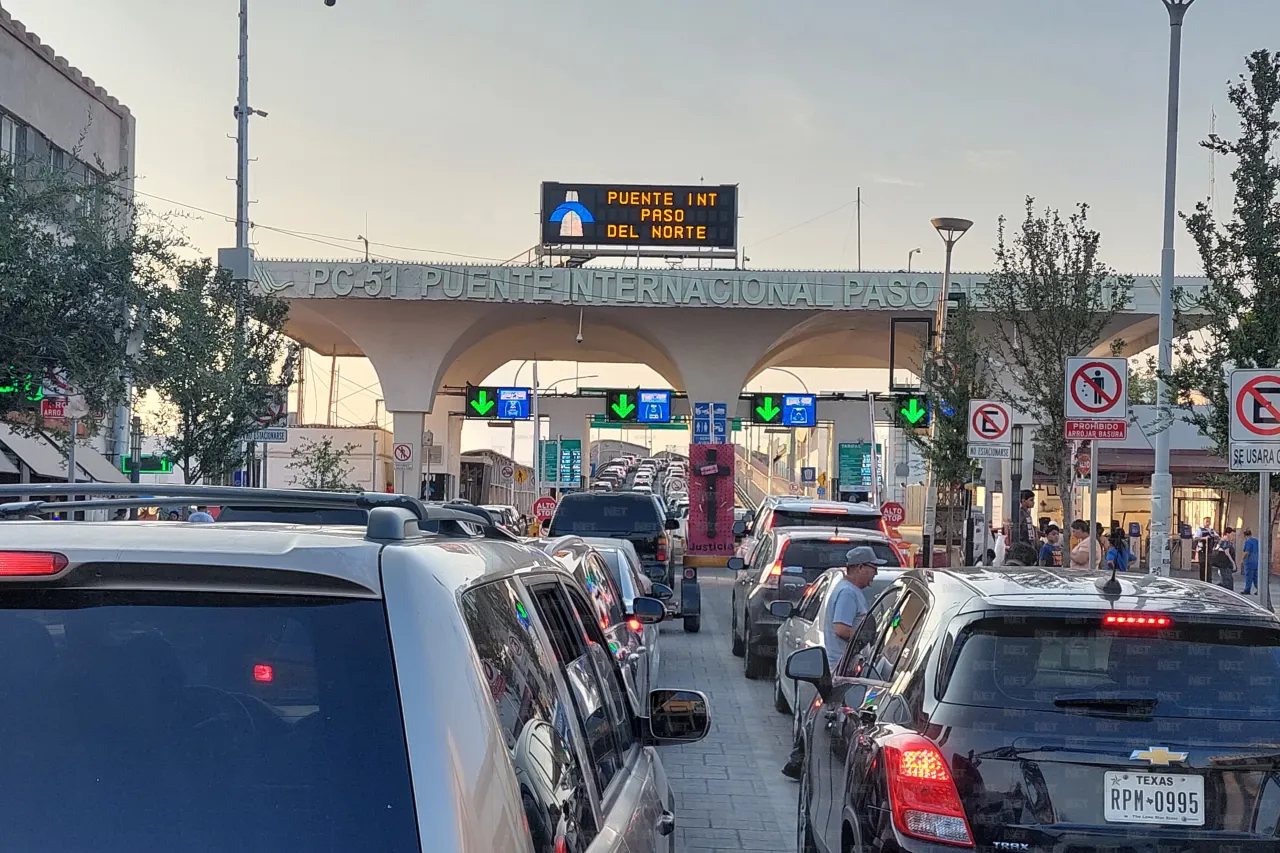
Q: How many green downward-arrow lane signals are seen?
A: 4